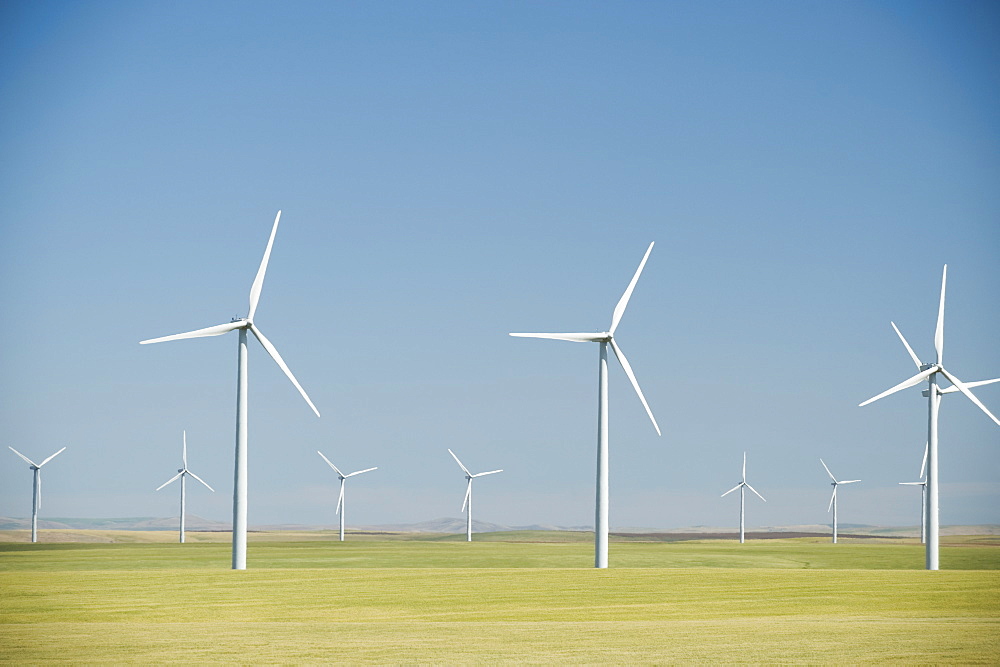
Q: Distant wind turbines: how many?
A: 7